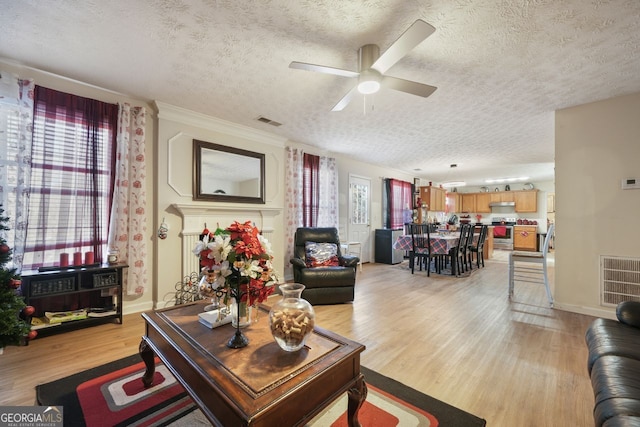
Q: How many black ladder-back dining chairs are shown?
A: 6